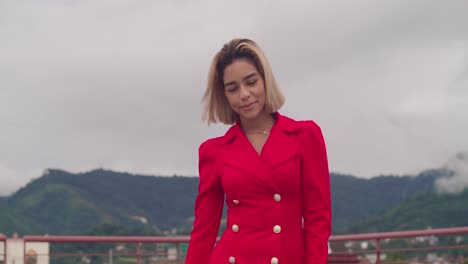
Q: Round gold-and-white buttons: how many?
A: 6